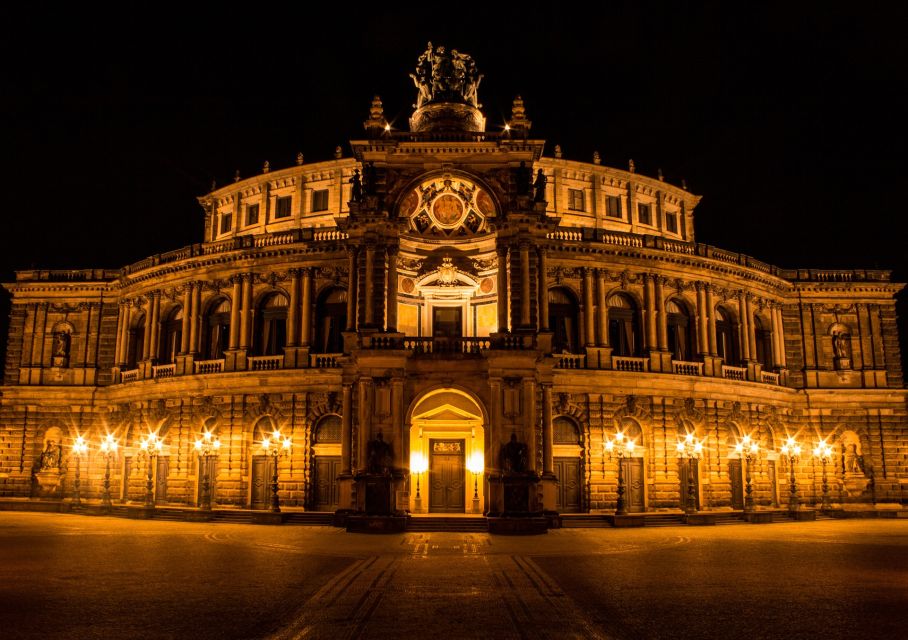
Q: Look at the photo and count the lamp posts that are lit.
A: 12